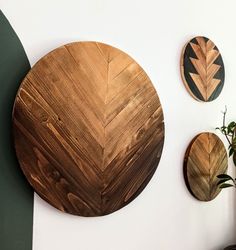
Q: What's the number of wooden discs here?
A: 3